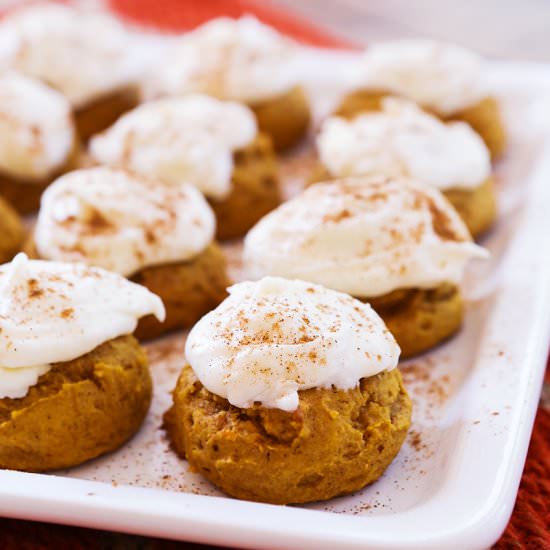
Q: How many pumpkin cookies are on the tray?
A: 11